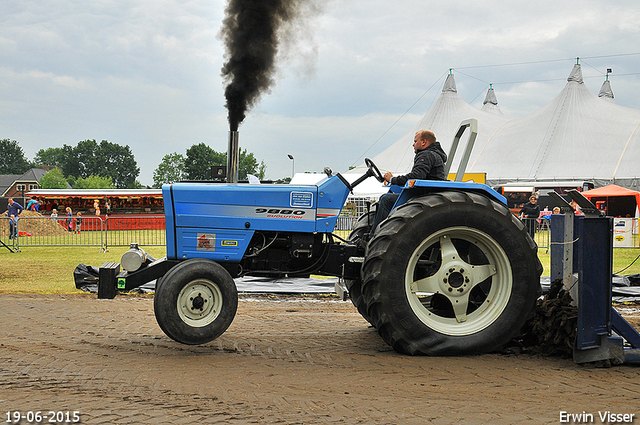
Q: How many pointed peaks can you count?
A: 4